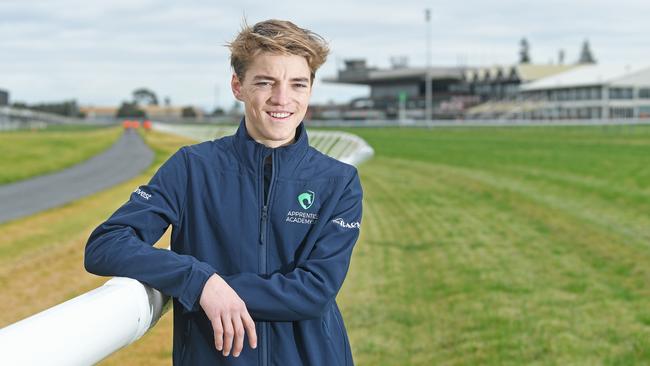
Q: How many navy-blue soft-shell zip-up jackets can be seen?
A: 1